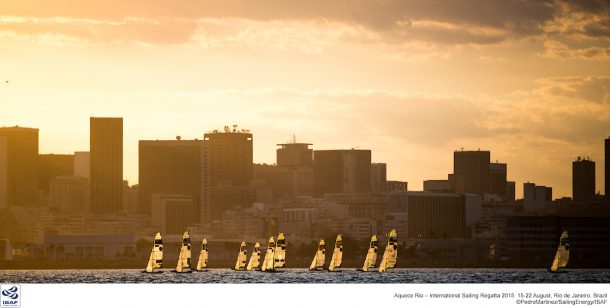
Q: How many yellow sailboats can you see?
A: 12